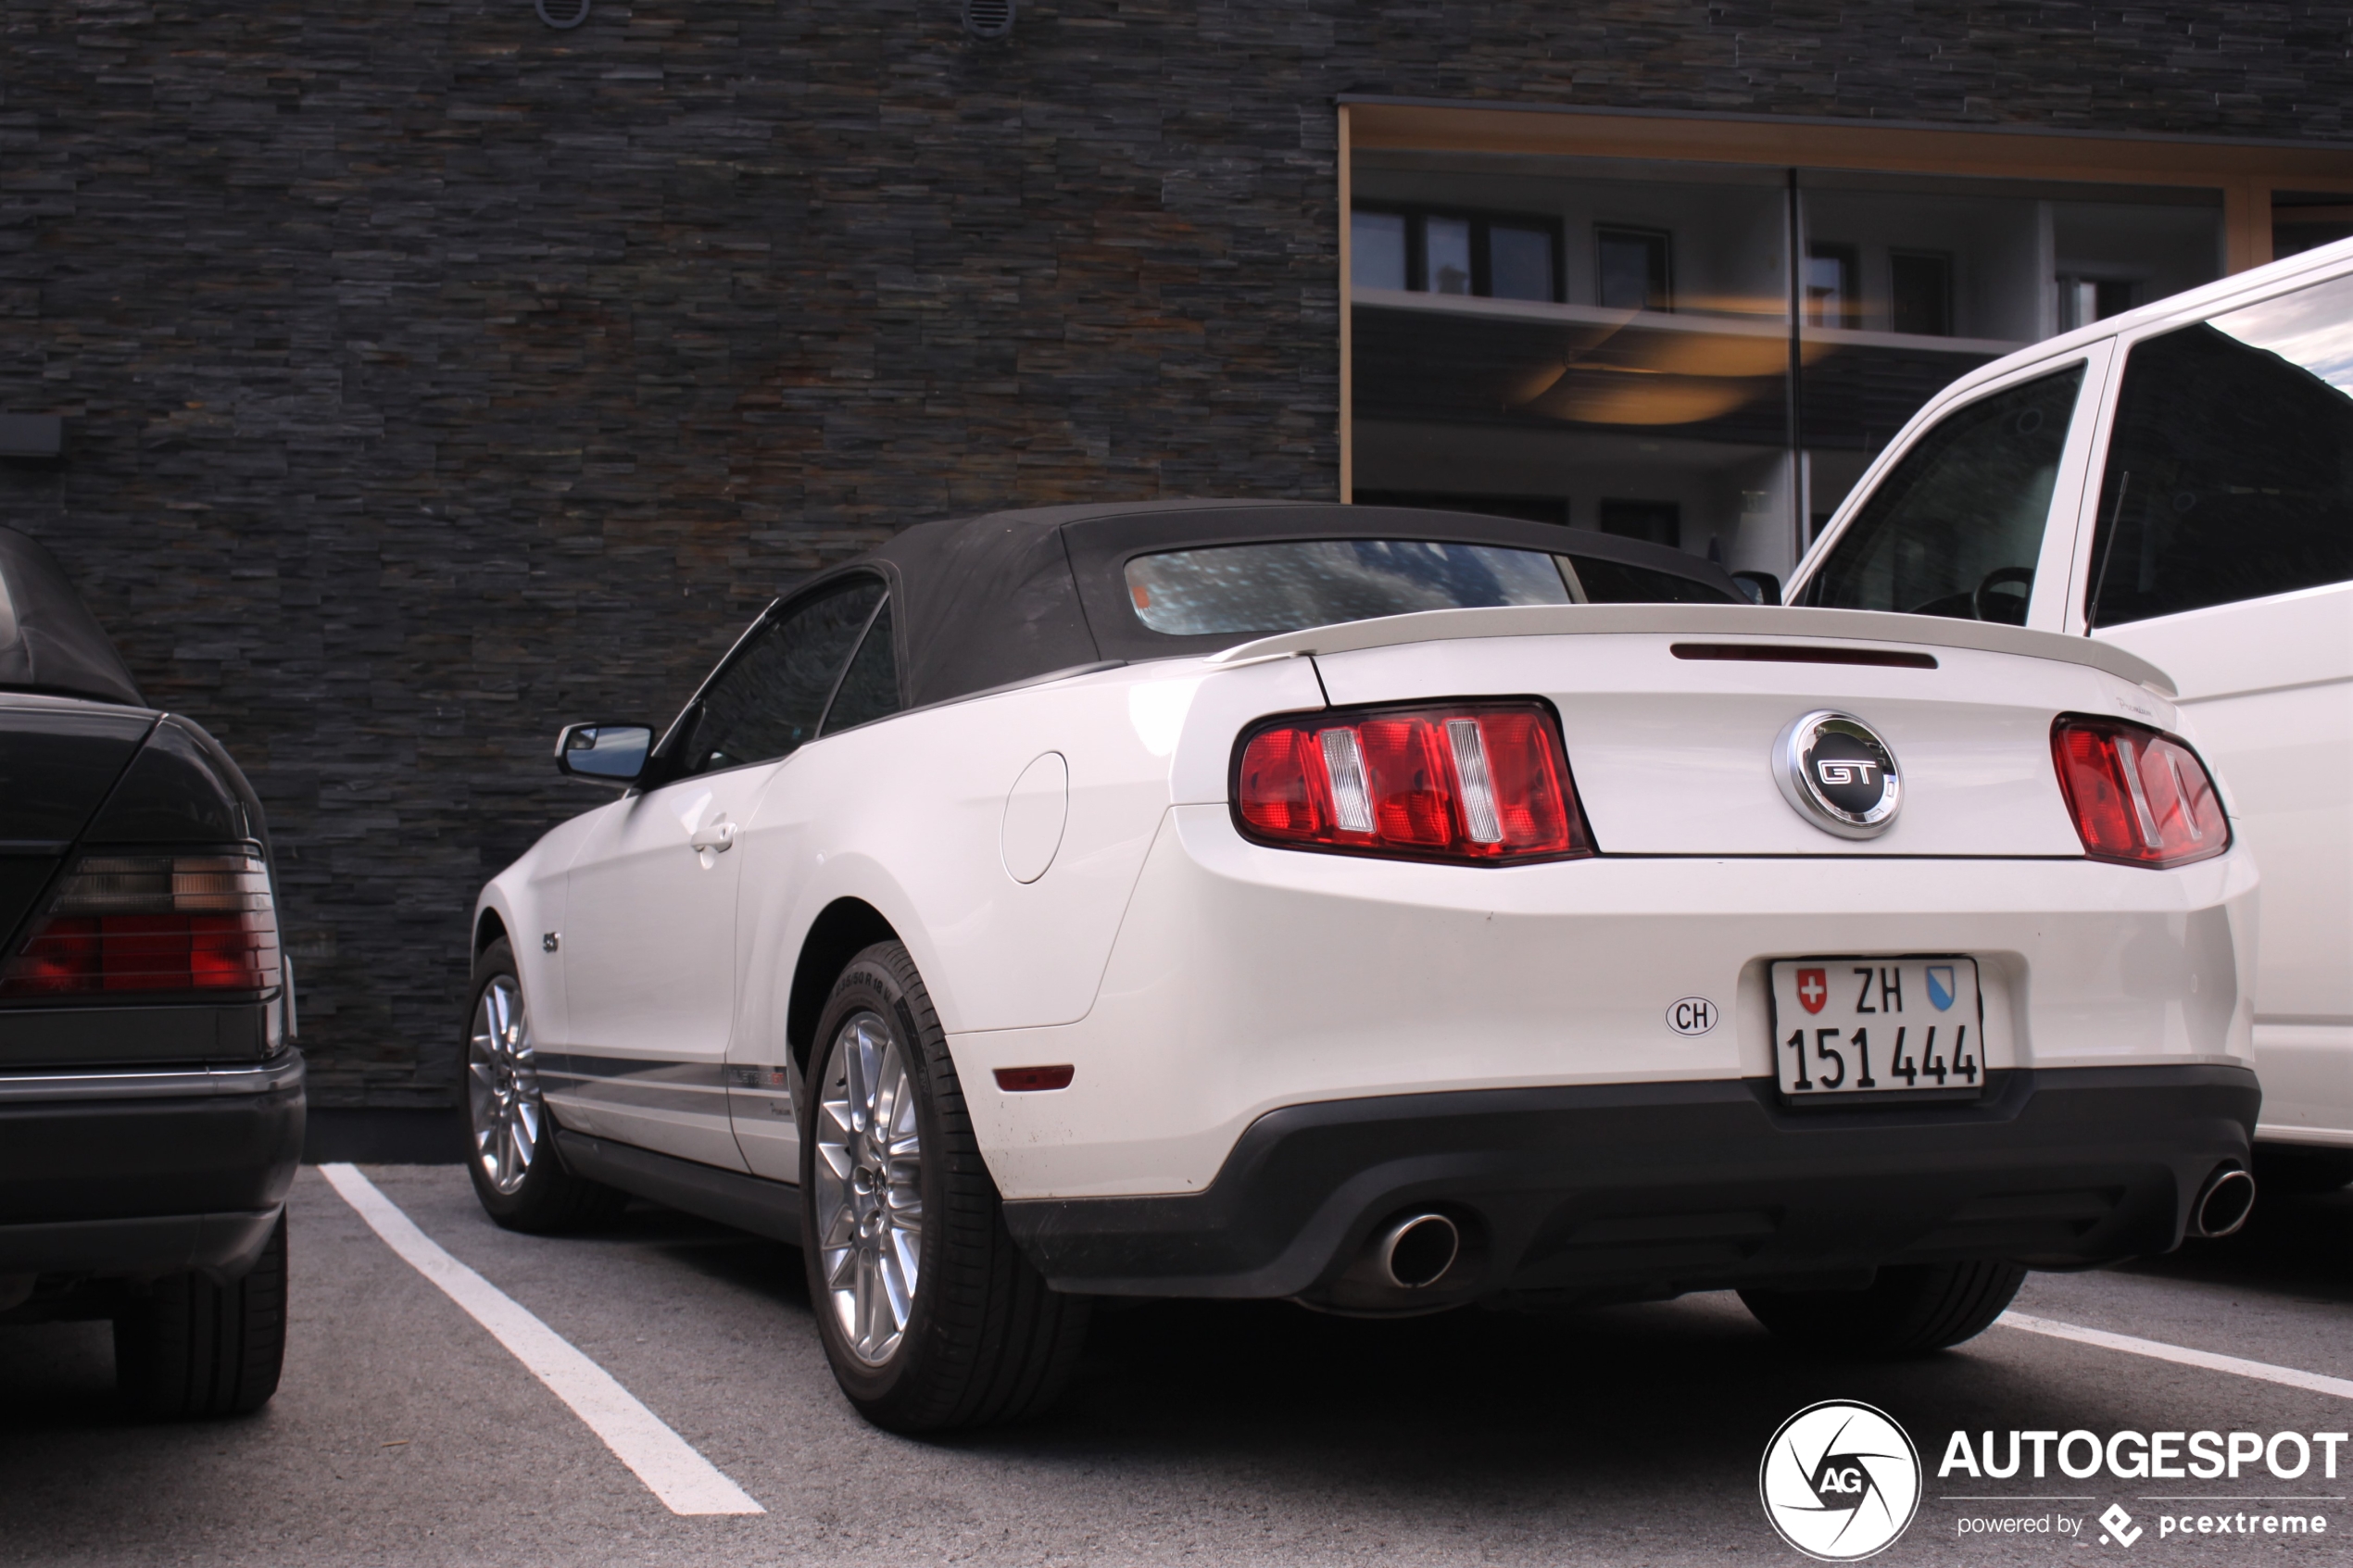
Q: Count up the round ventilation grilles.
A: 2